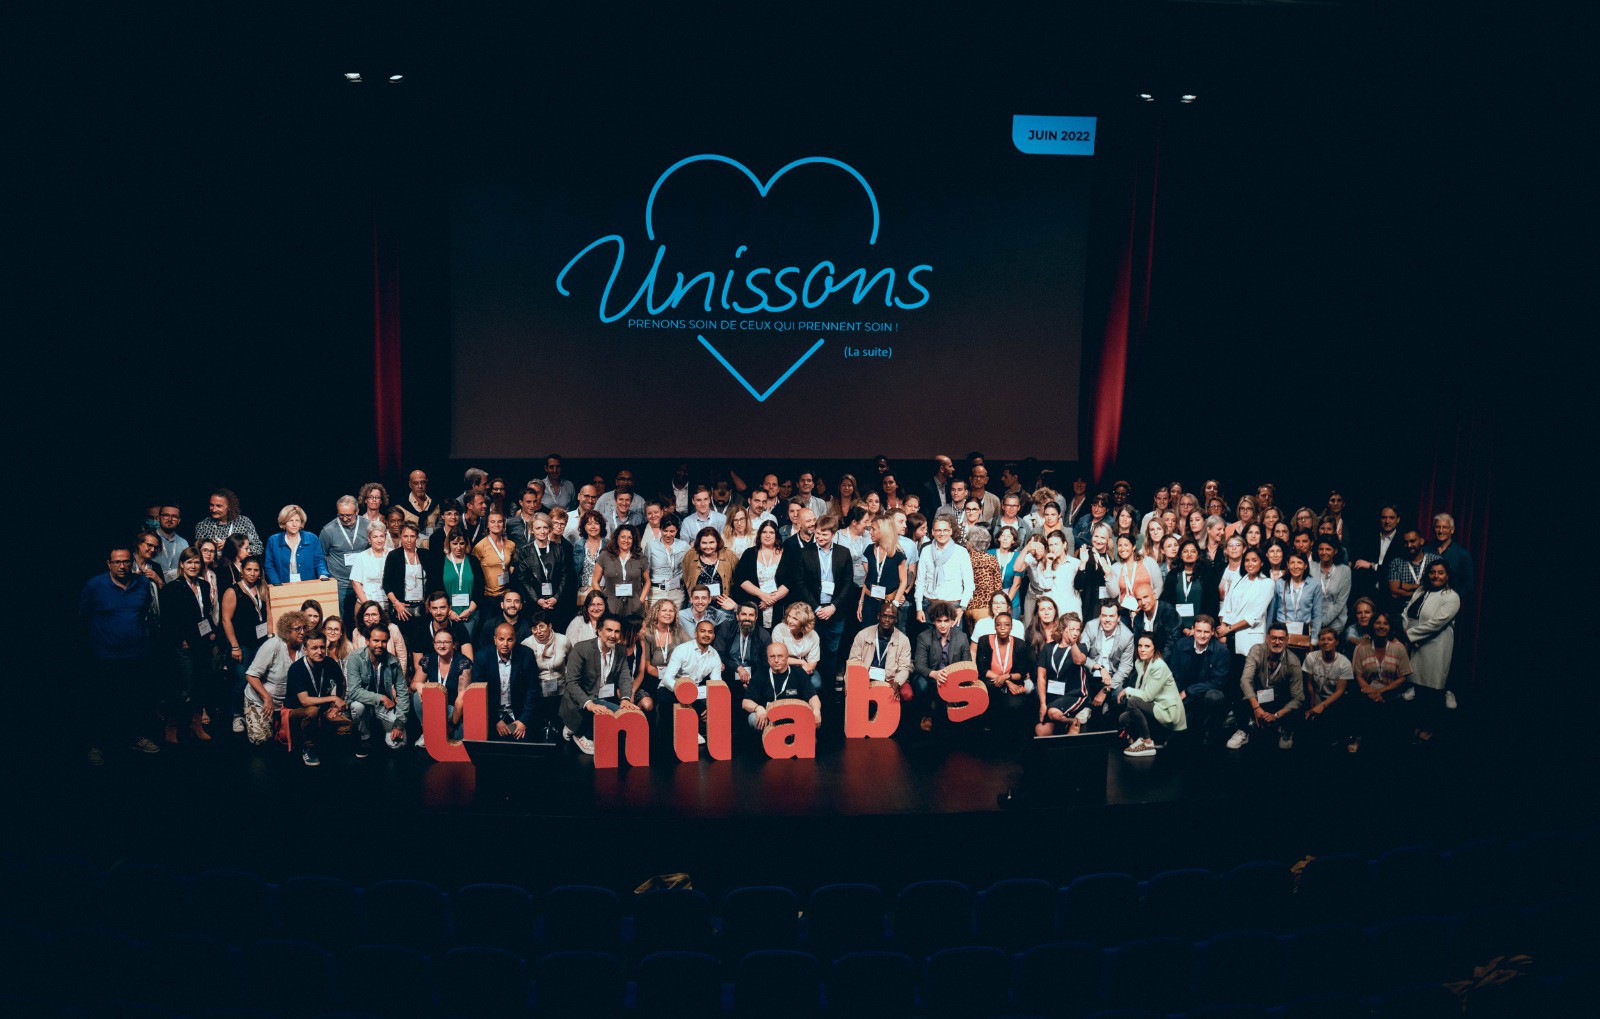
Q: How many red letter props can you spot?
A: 7